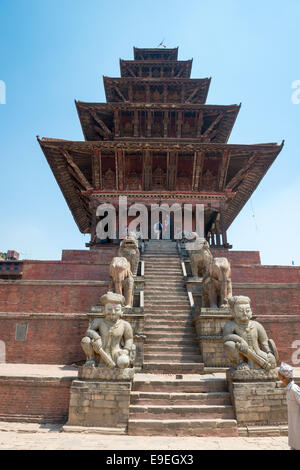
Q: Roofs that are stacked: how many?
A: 5